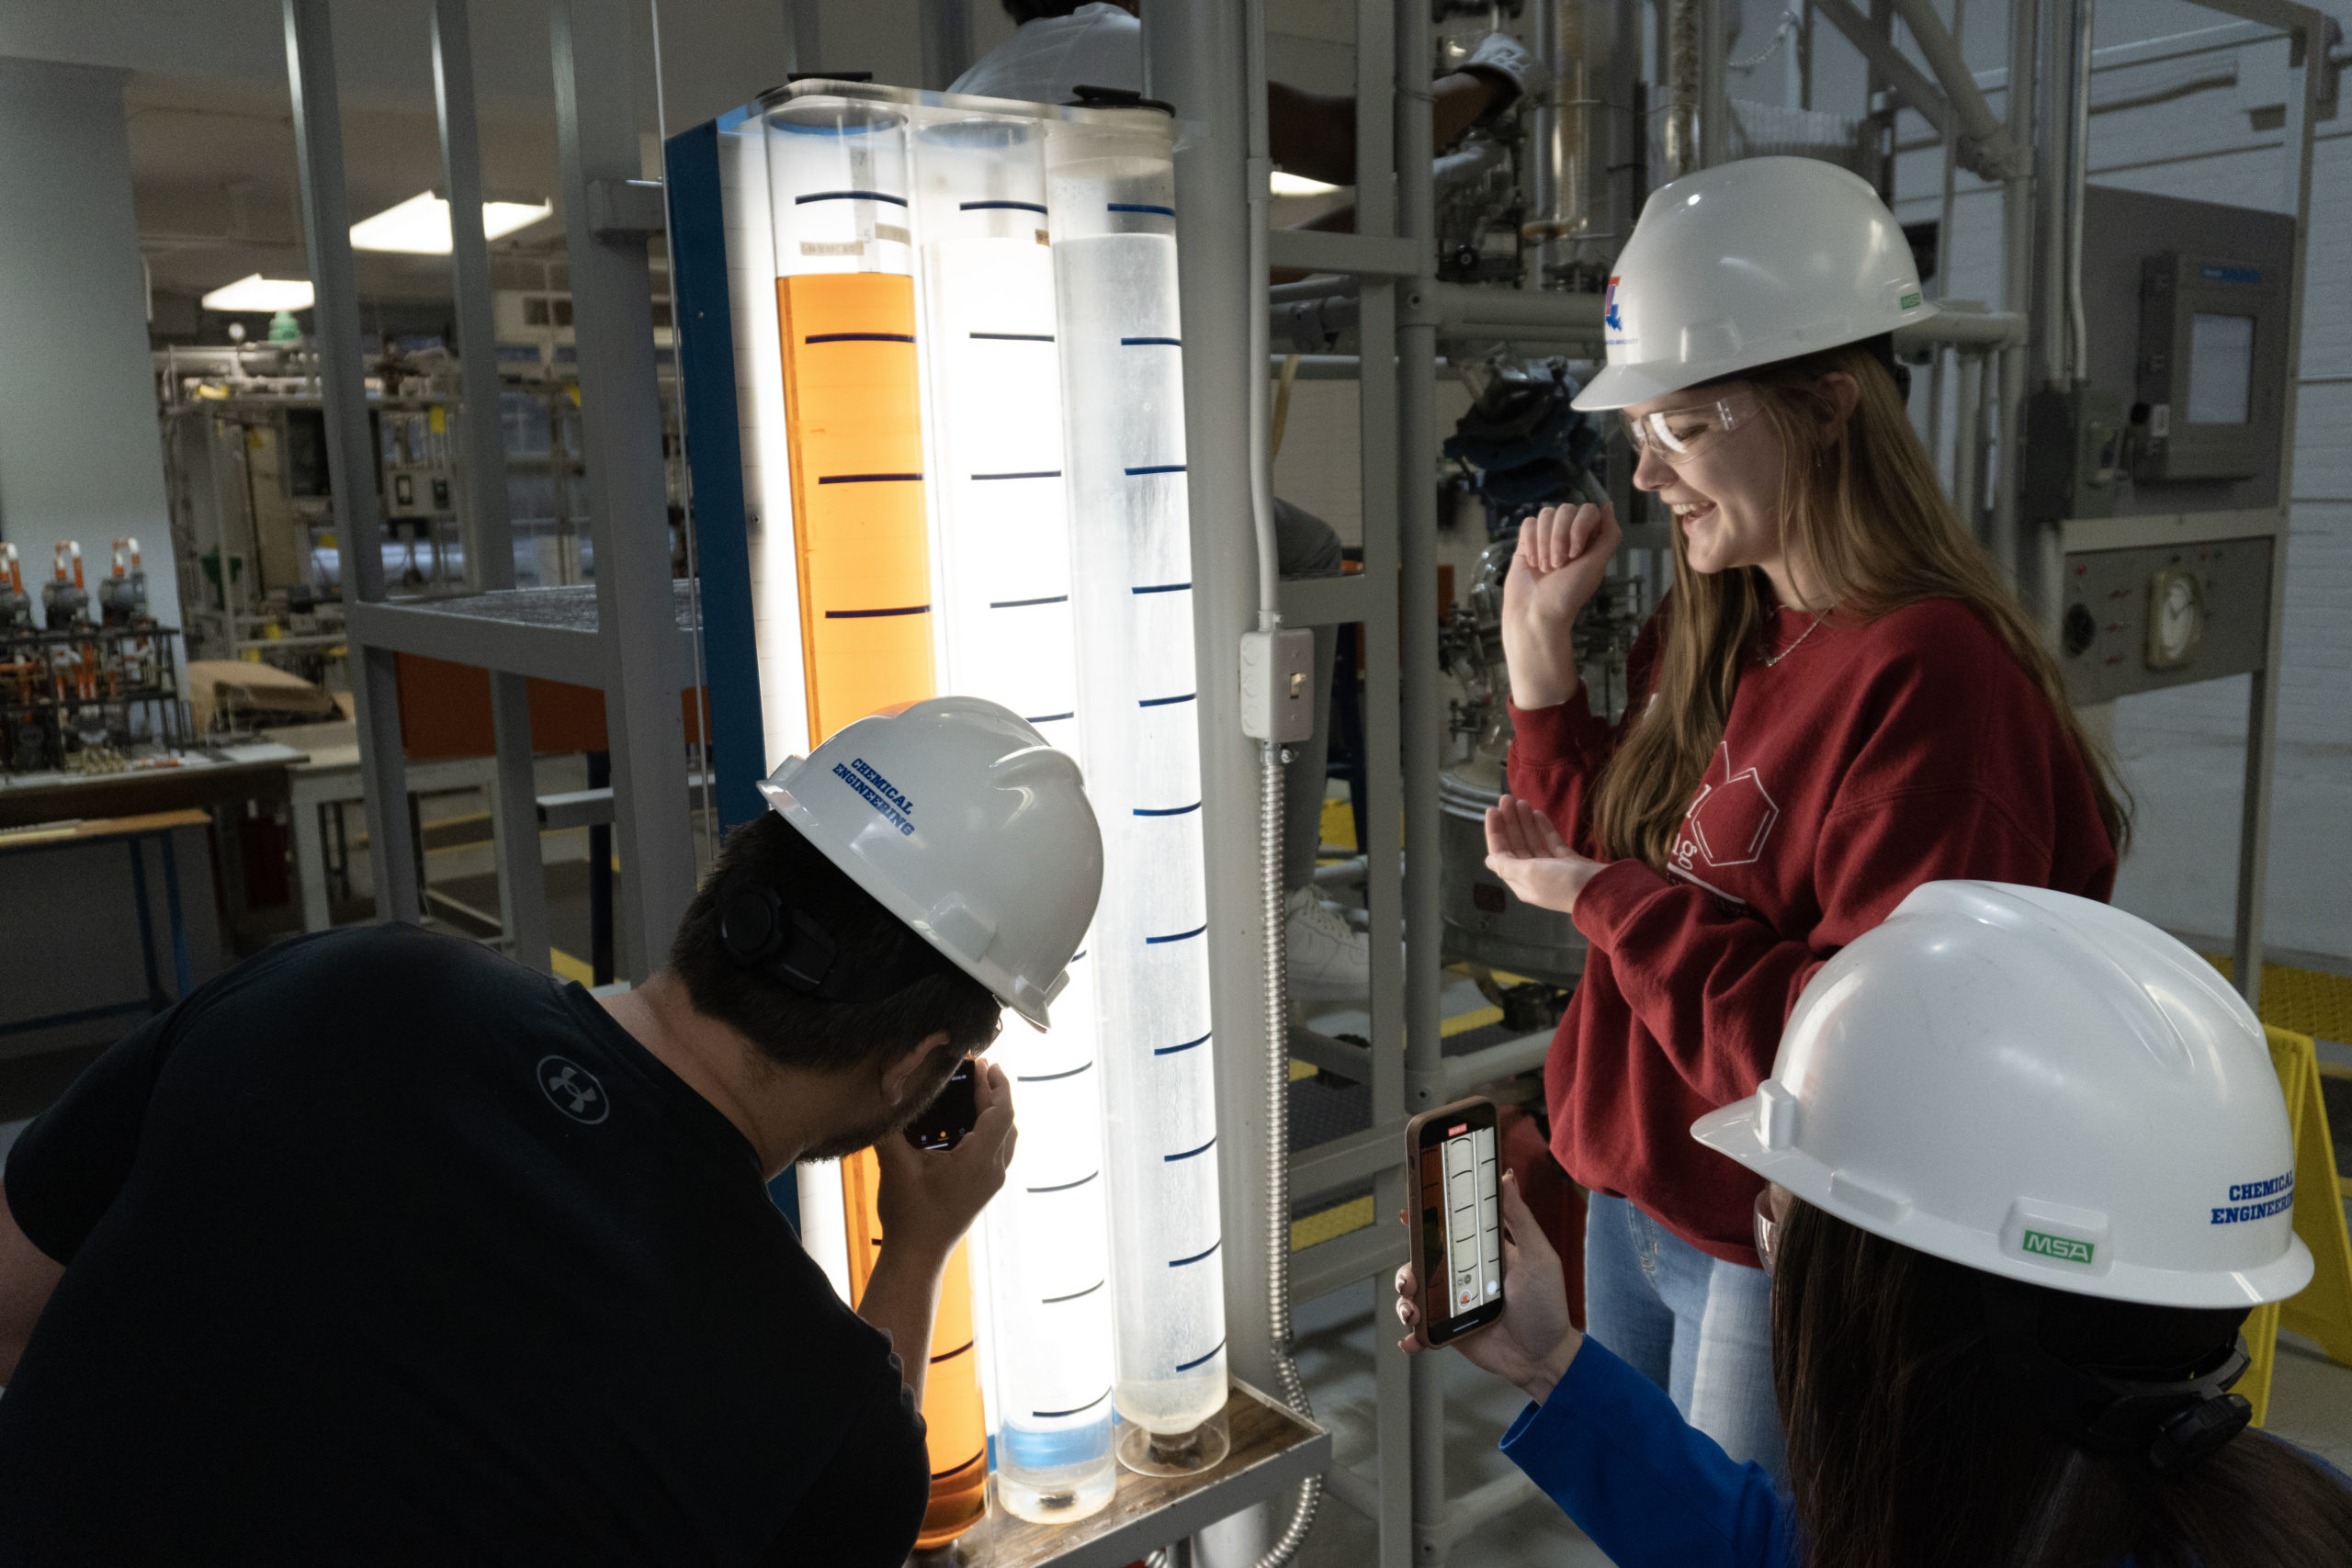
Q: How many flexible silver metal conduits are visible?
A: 1